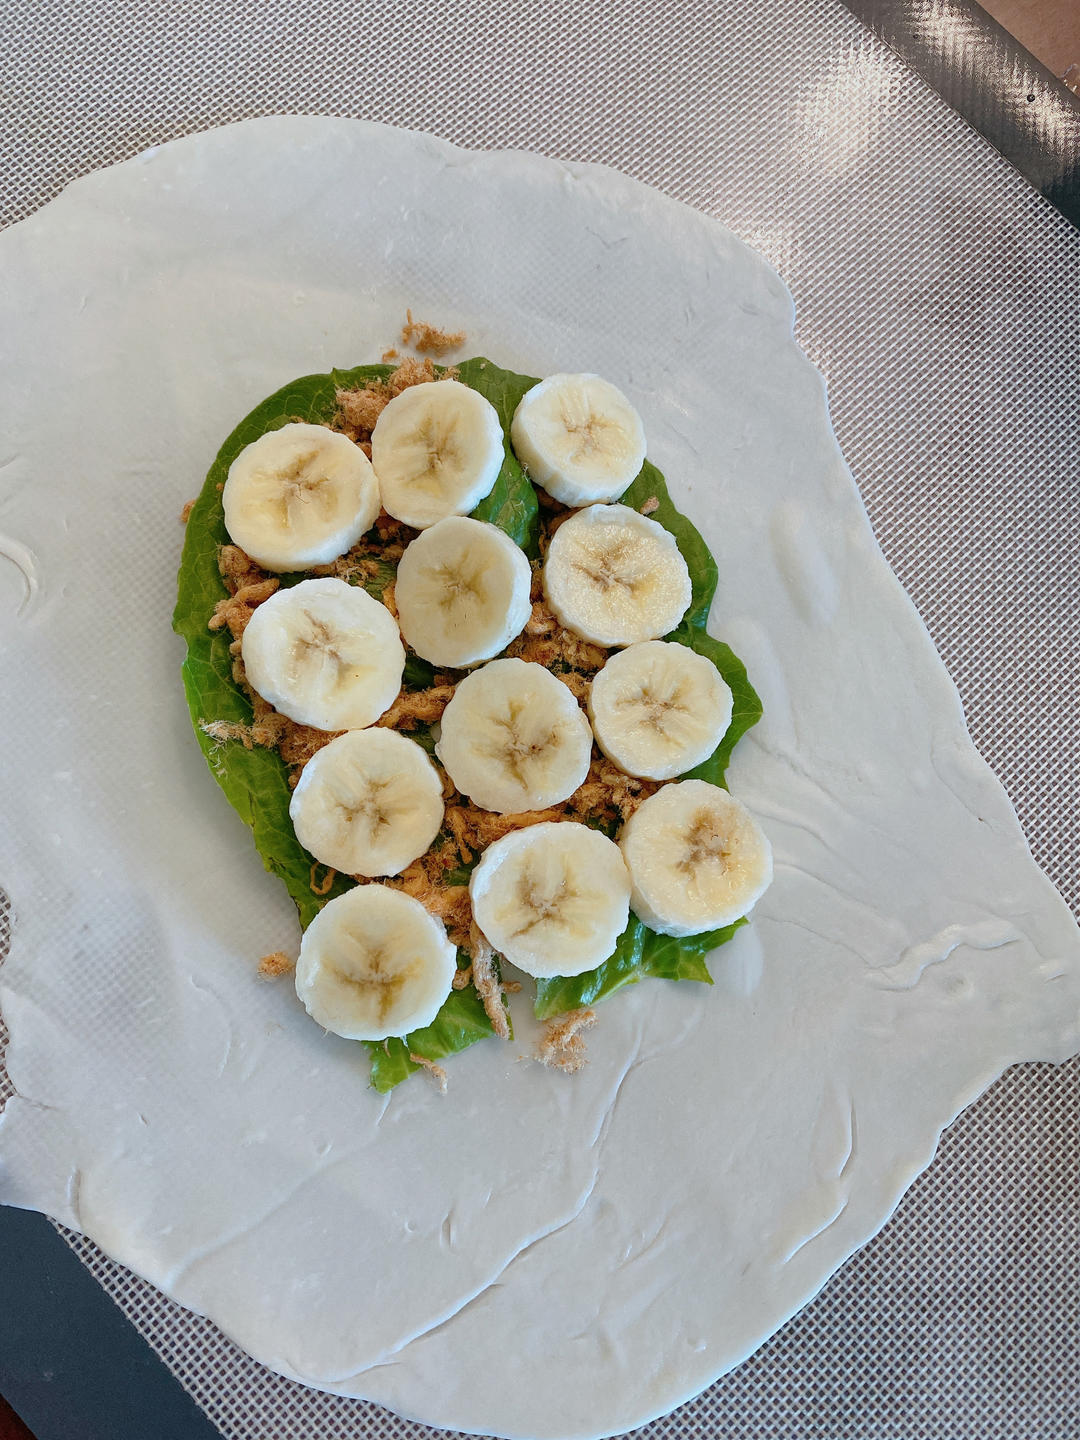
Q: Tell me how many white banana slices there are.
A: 12